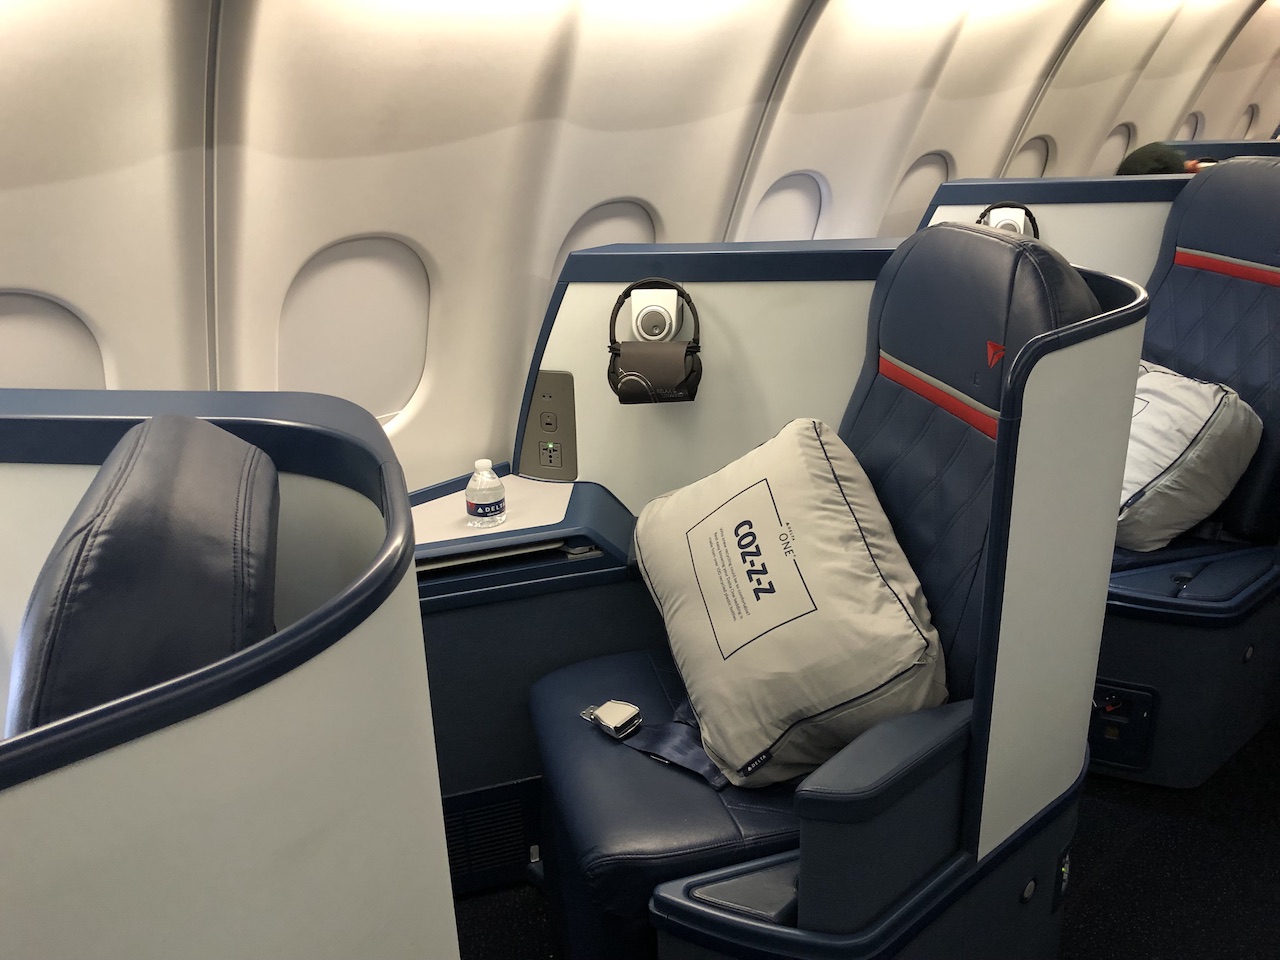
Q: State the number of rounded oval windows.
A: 9